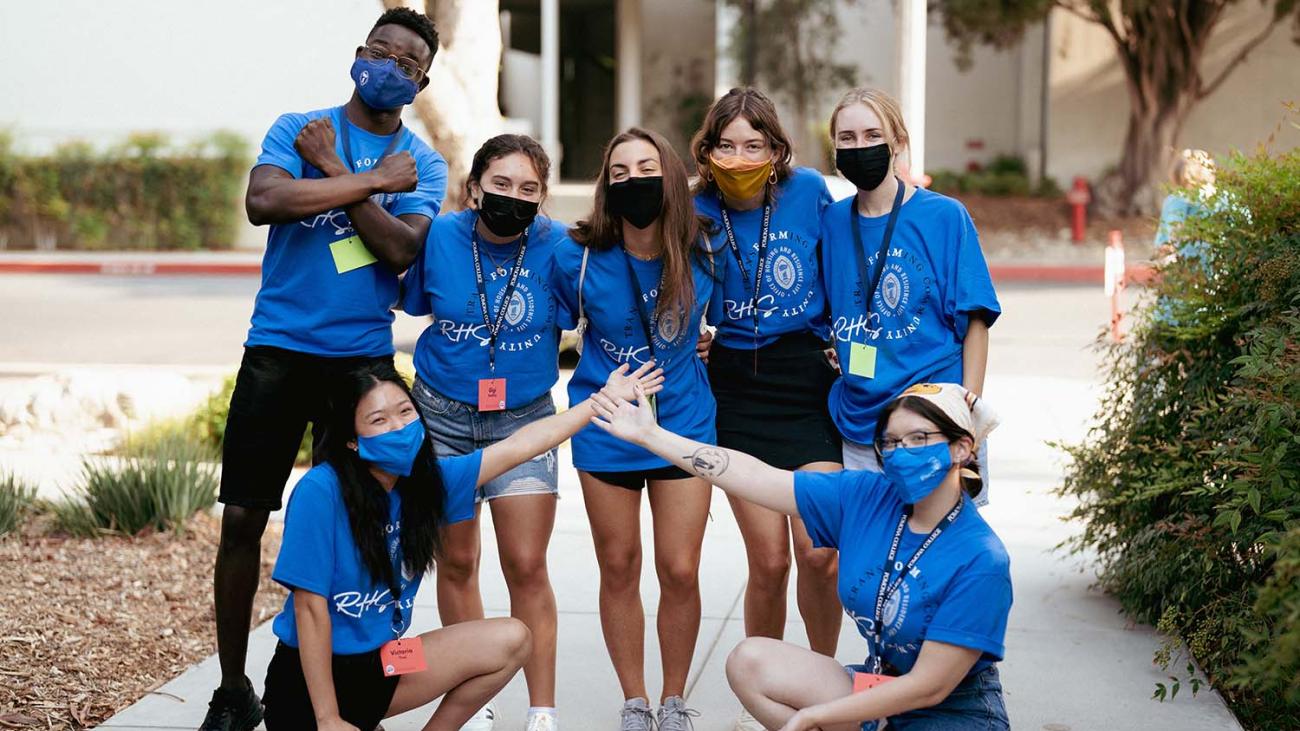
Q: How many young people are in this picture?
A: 7